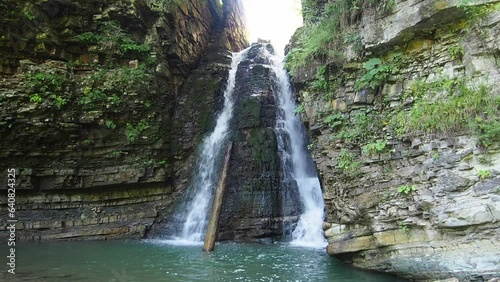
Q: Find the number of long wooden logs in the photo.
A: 1